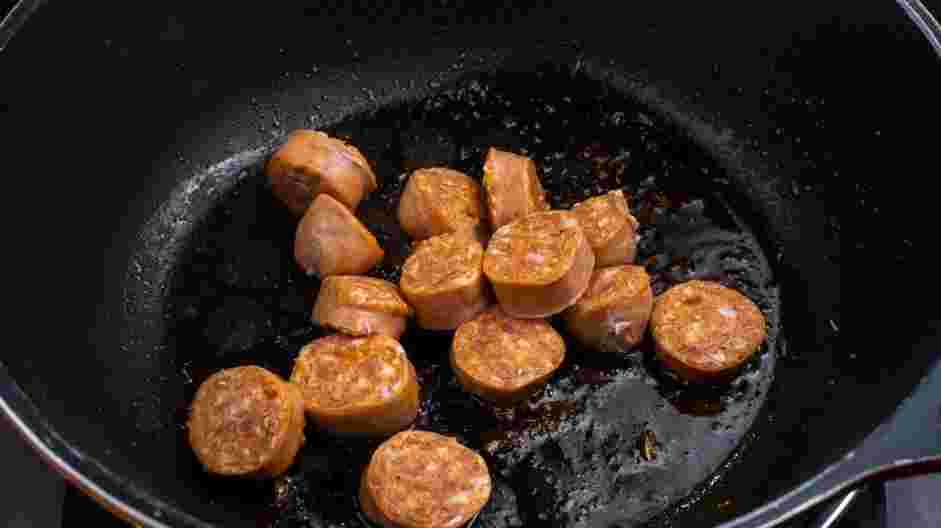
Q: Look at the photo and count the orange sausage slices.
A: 14